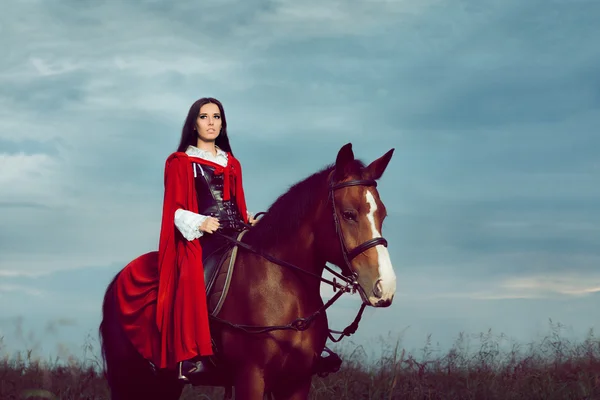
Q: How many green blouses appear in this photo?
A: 0